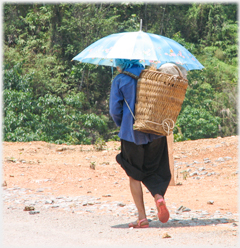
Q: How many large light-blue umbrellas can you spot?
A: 1